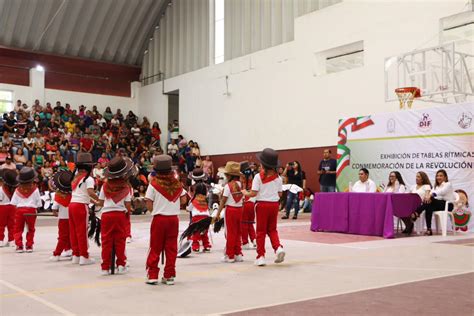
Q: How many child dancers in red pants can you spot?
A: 11